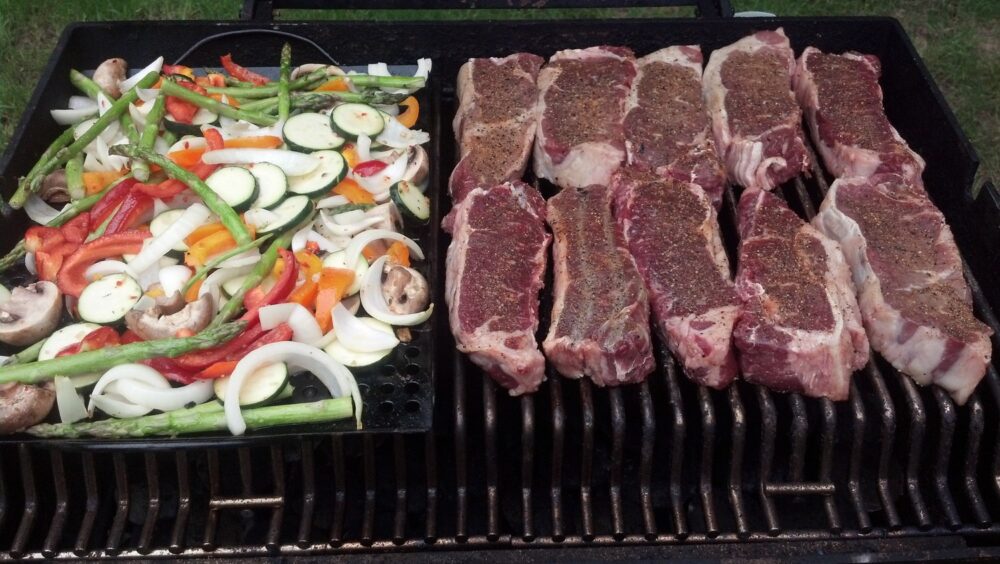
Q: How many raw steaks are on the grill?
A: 10